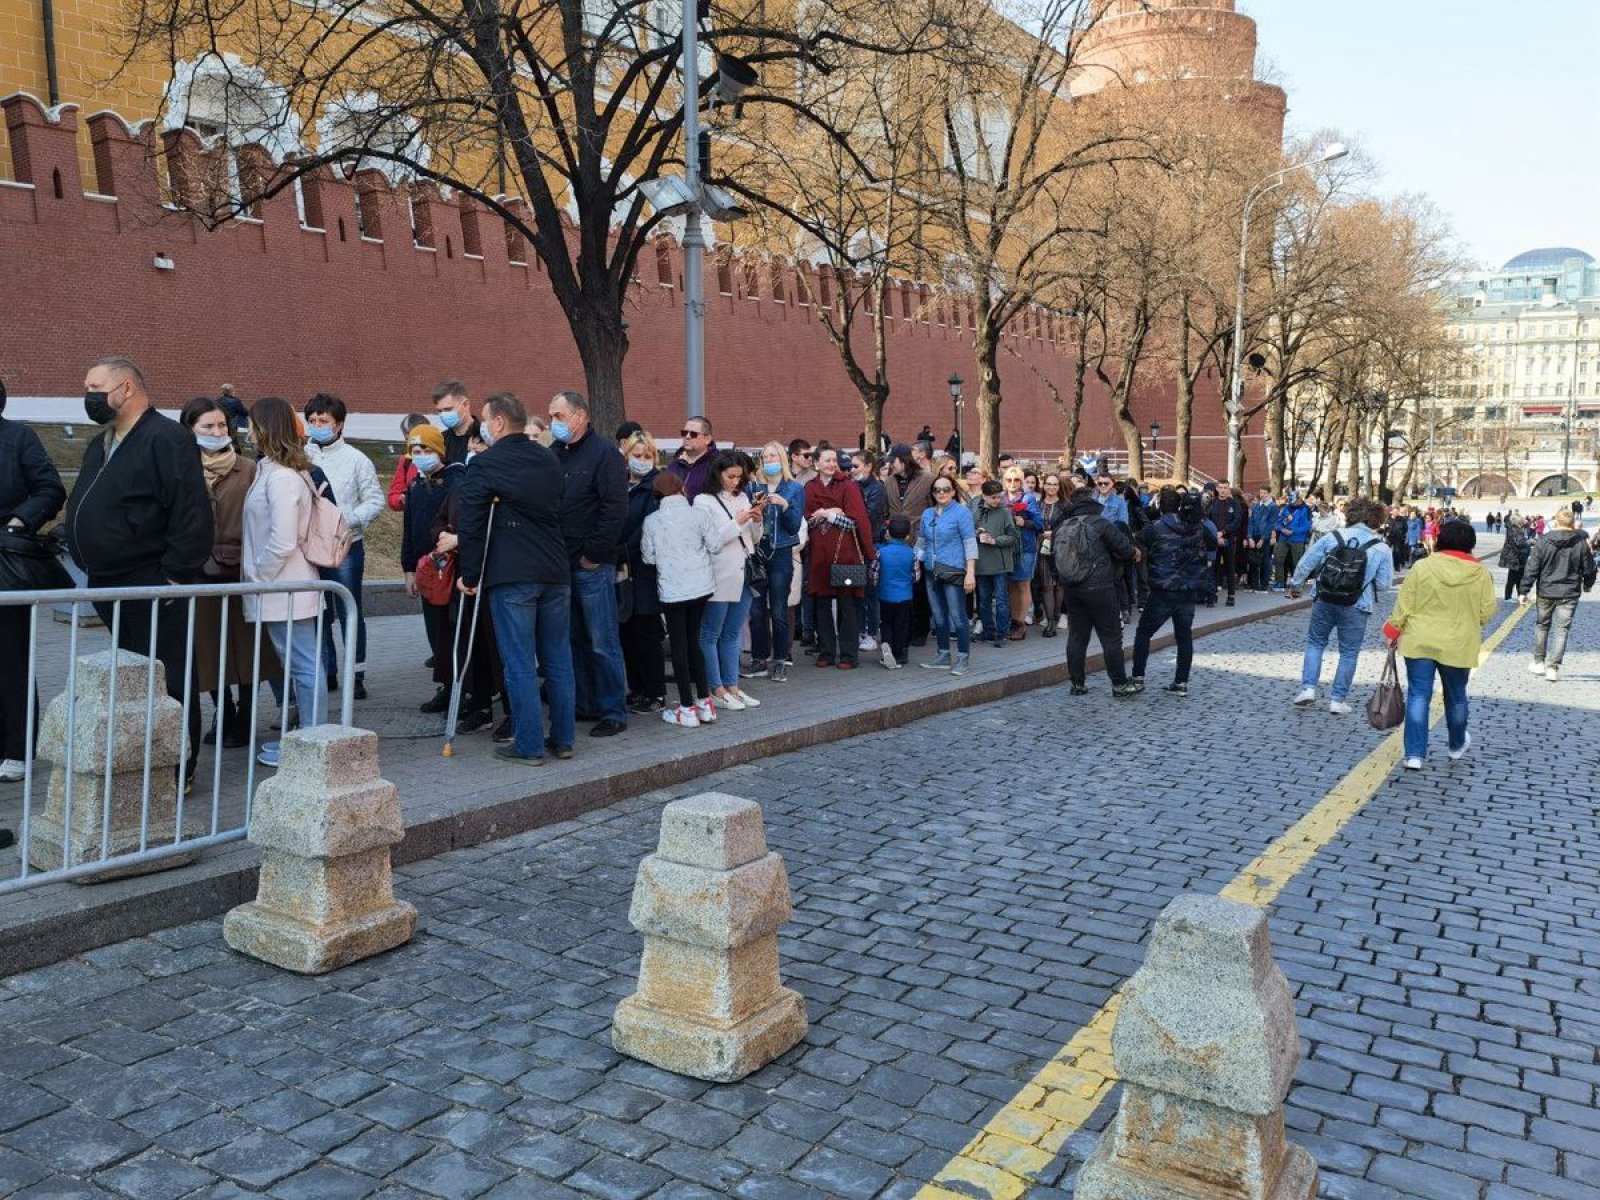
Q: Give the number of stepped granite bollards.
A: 4